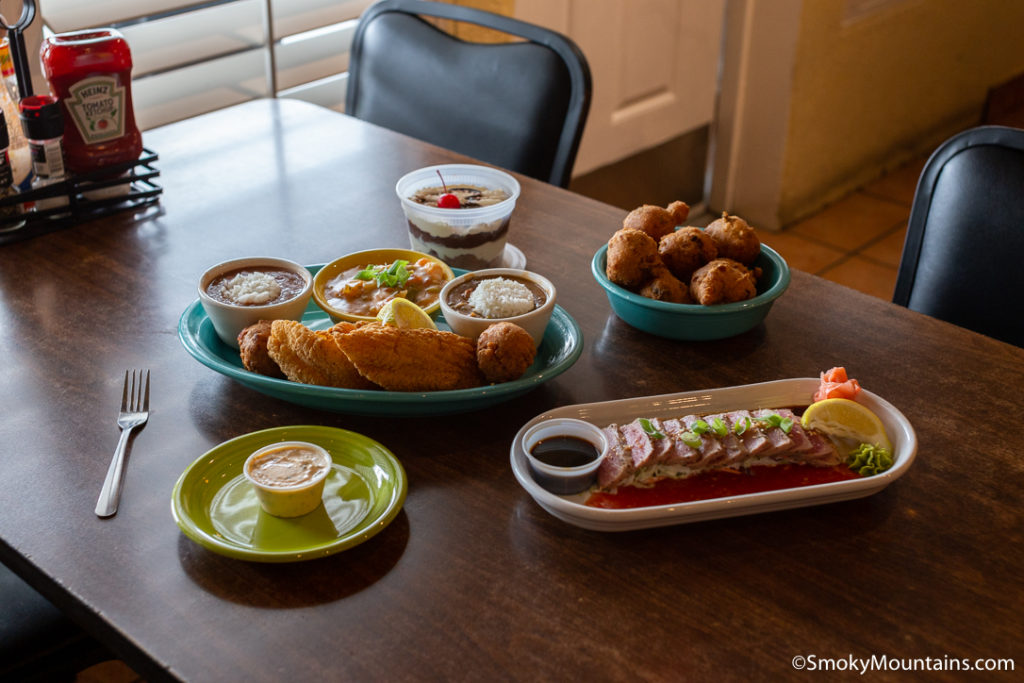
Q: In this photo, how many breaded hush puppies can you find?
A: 8